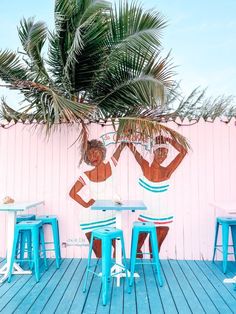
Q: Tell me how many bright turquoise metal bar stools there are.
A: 6